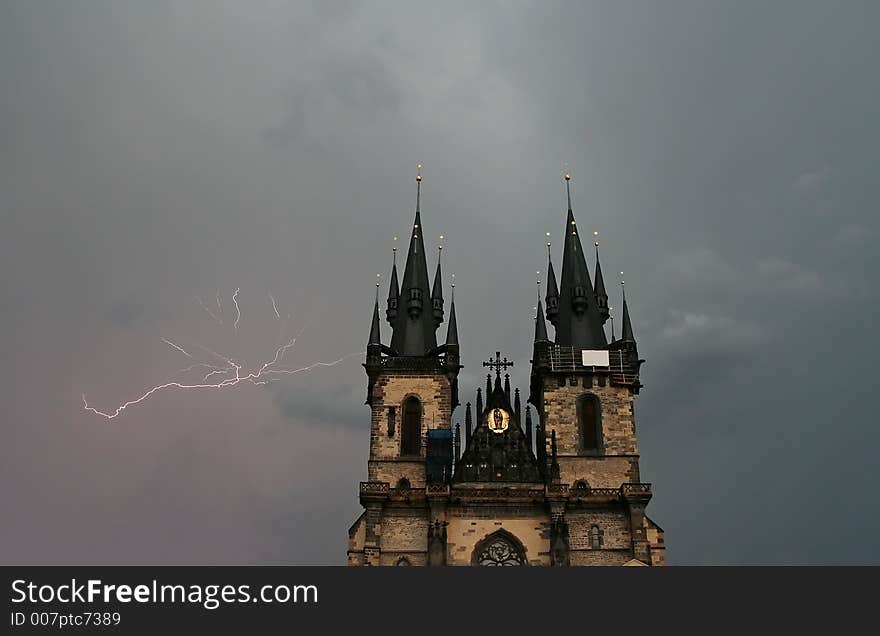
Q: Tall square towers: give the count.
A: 2